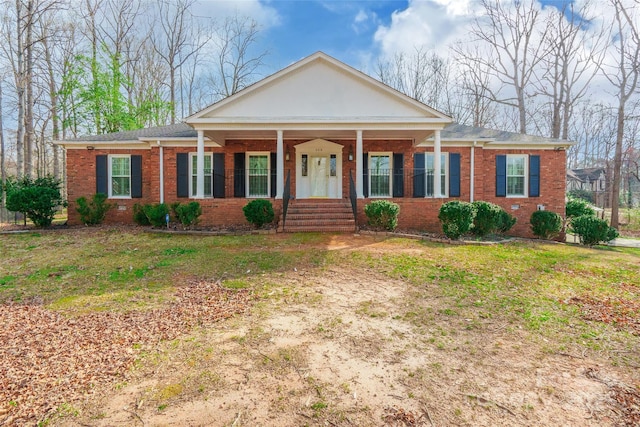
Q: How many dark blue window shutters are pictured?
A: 12